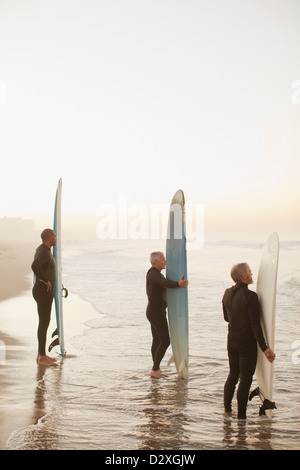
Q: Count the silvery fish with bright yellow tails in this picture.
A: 0